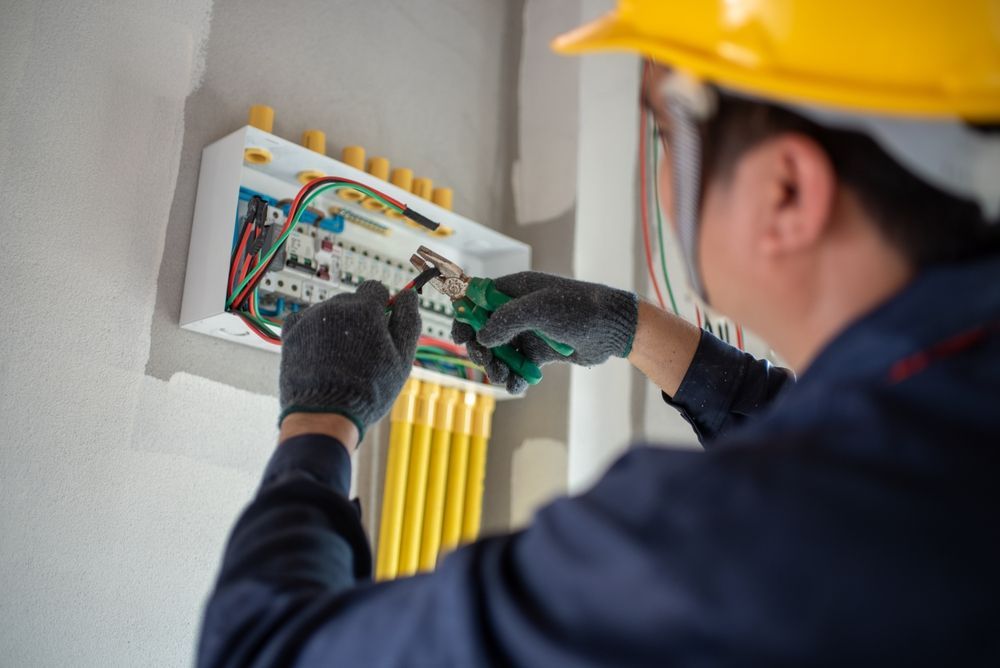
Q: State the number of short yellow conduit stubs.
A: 7